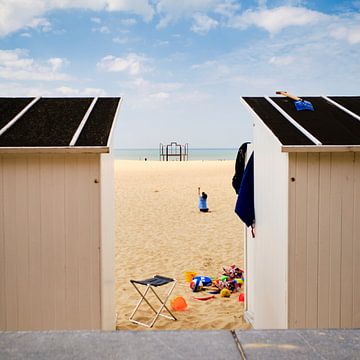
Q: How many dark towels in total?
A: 2